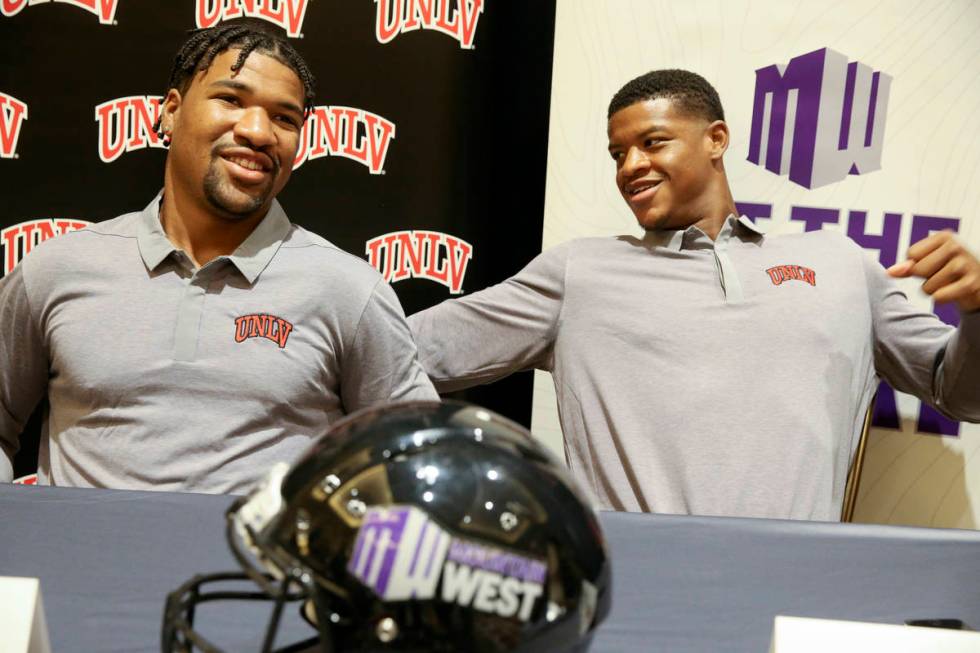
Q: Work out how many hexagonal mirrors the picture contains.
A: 0